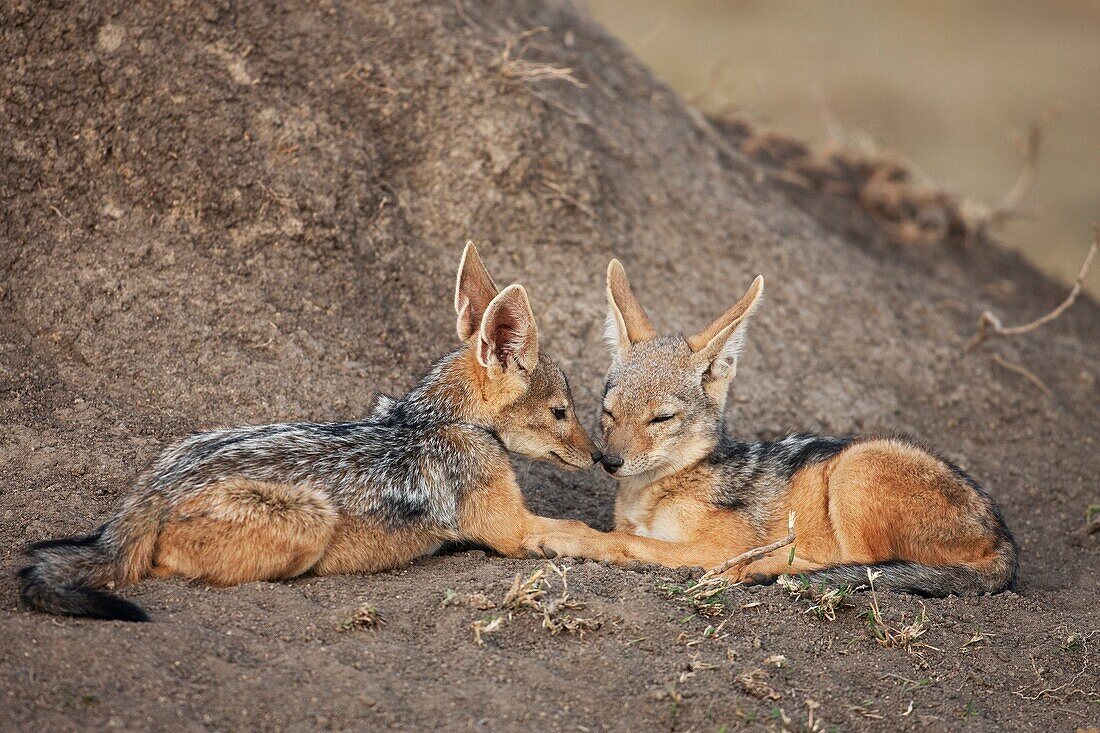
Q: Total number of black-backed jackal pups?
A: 2